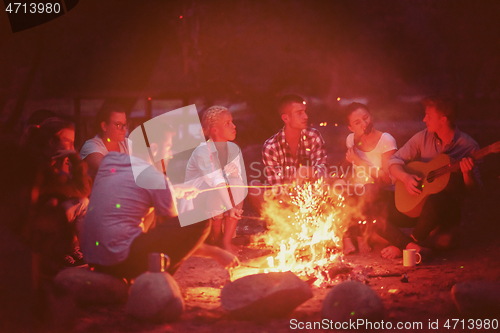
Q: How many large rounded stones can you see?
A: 5